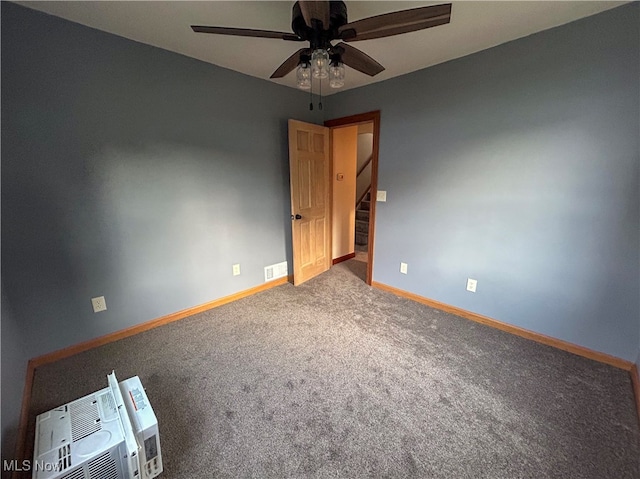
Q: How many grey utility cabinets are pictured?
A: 0